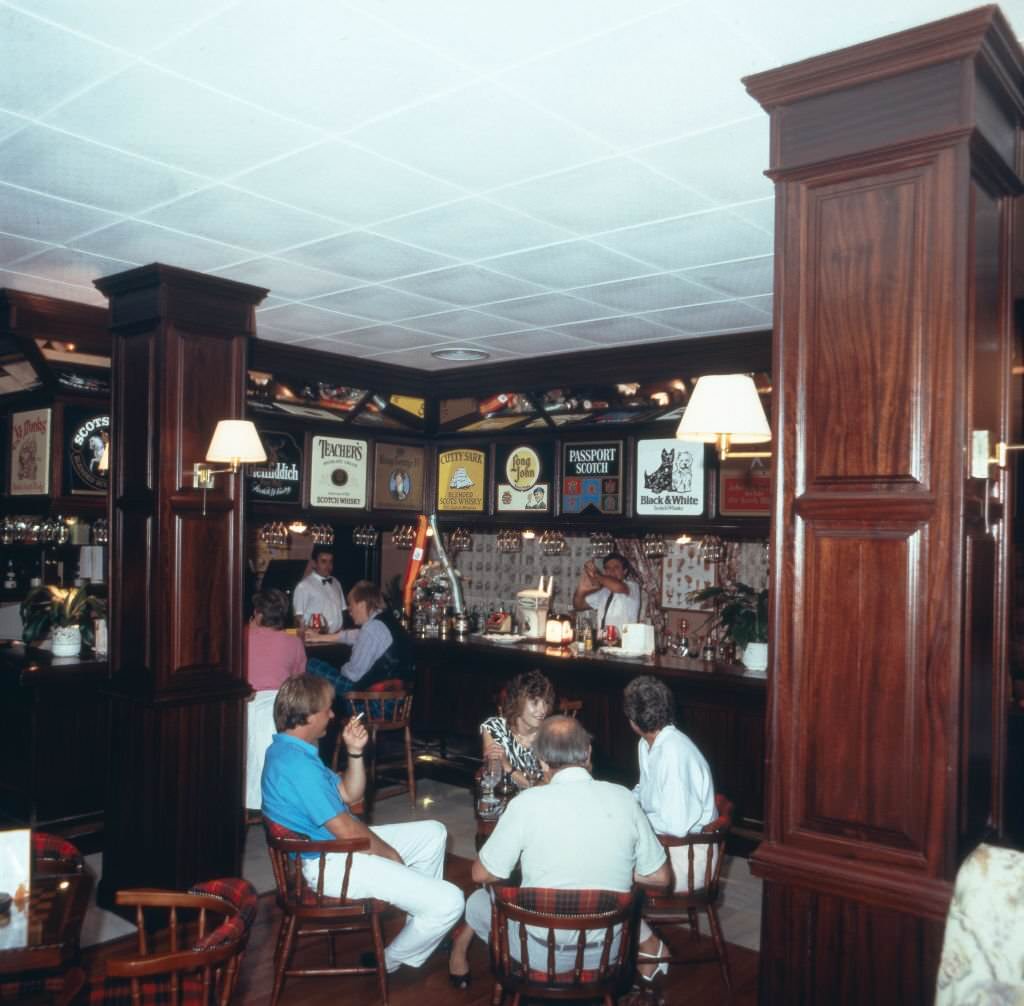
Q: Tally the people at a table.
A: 4